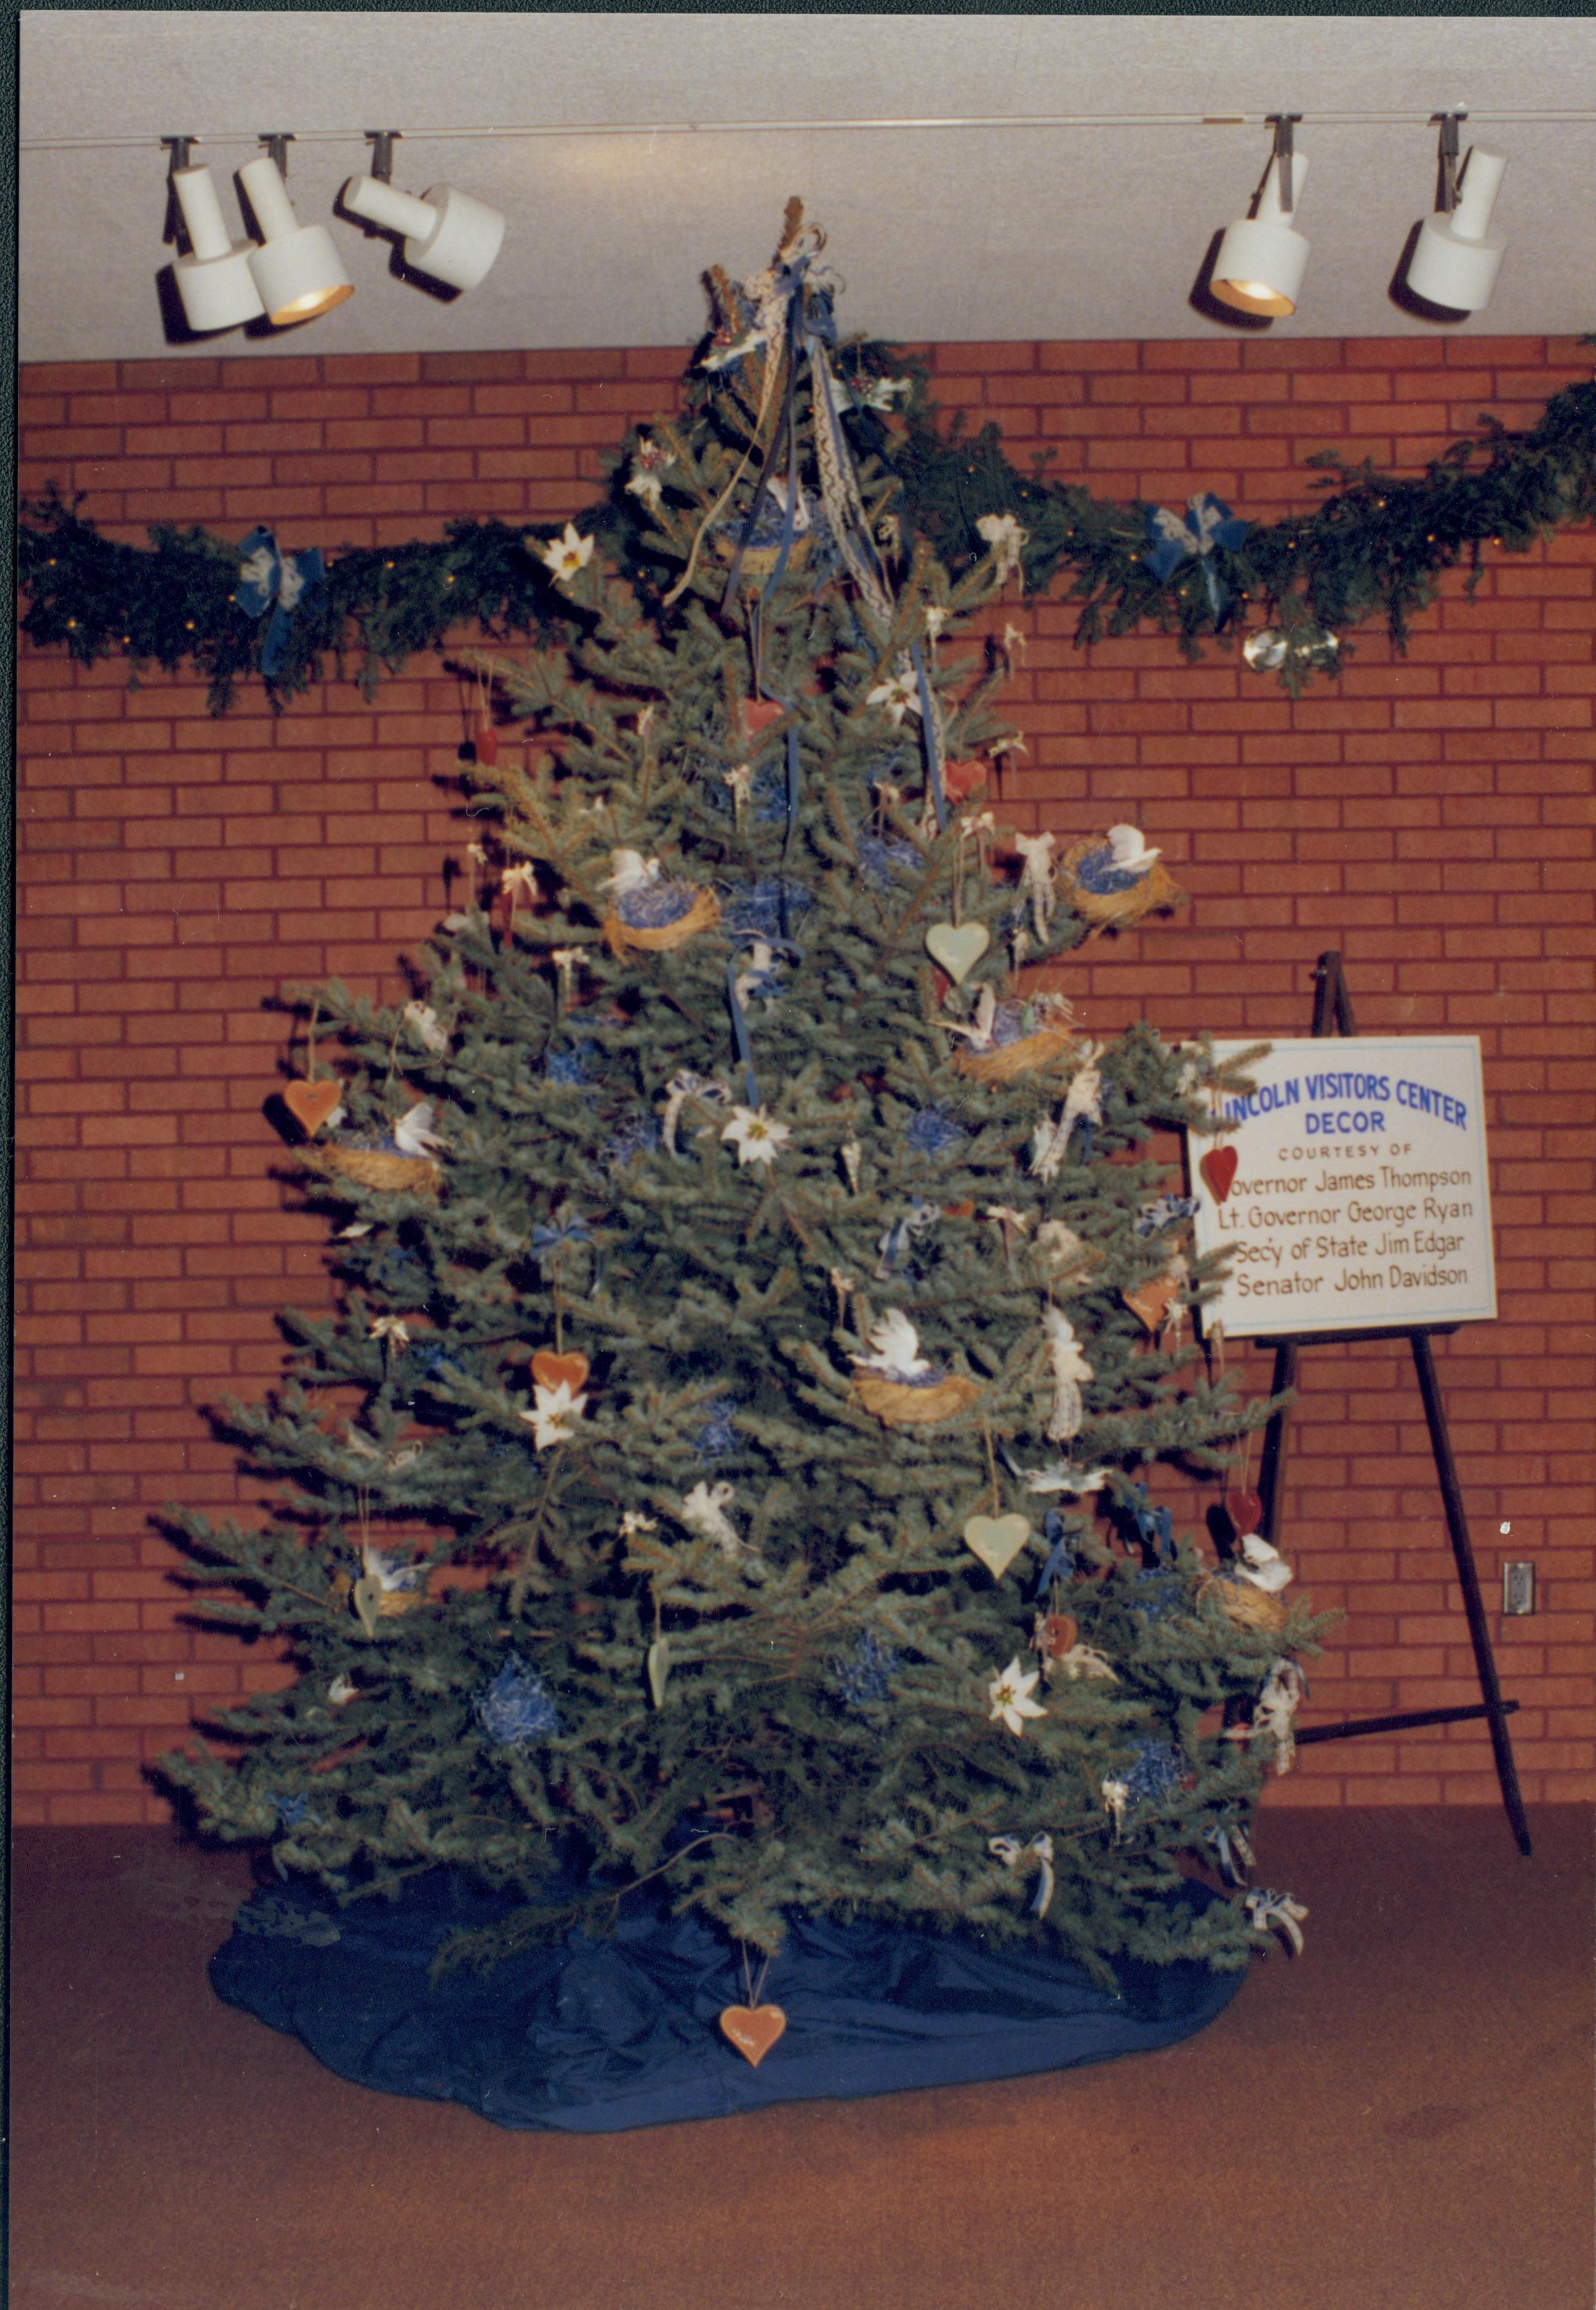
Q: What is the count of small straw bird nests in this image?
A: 8